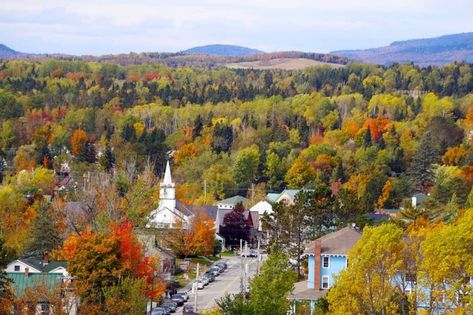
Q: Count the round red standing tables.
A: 0